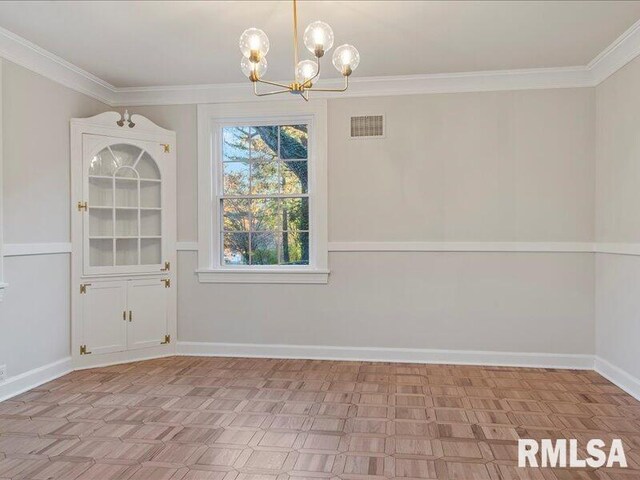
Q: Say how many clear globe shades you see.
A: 5